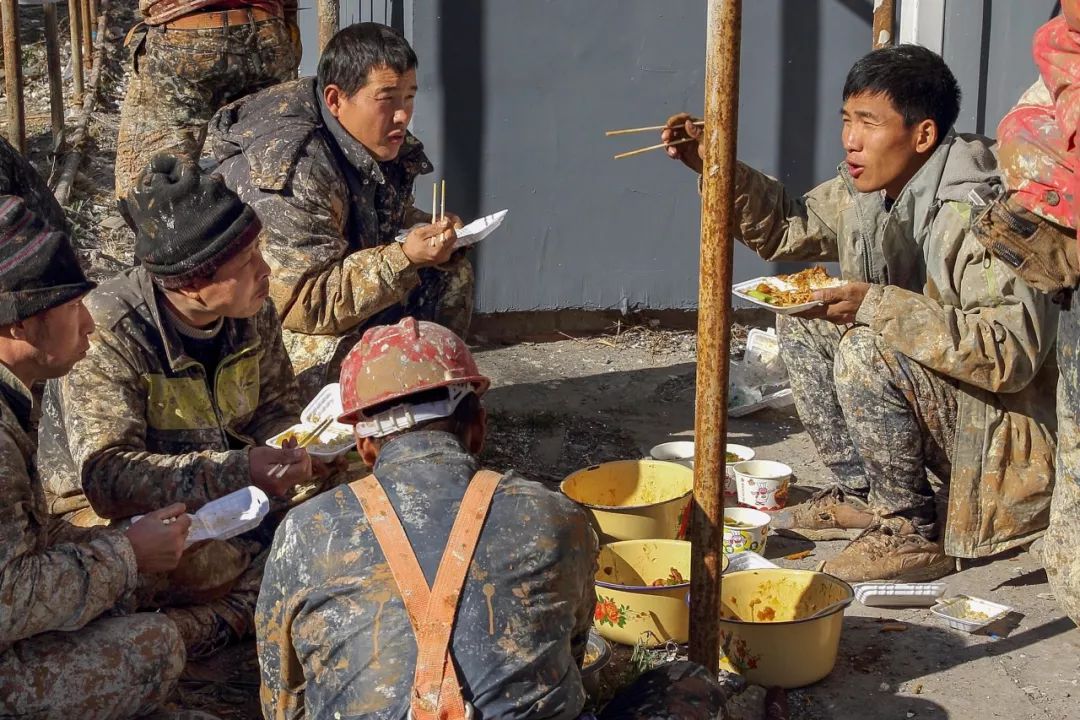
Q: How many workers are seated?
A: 5